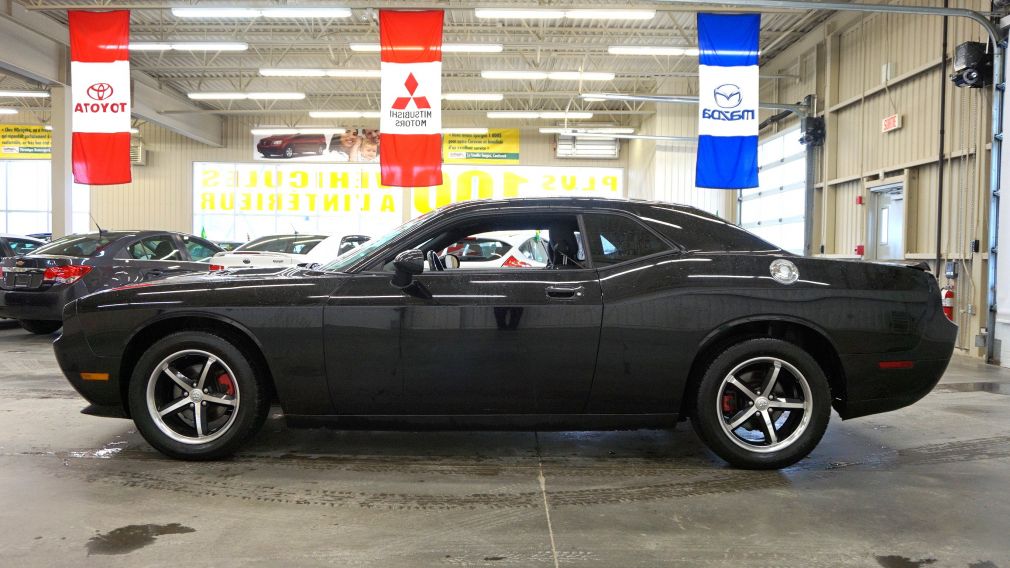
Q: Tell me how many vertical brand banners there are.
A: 3